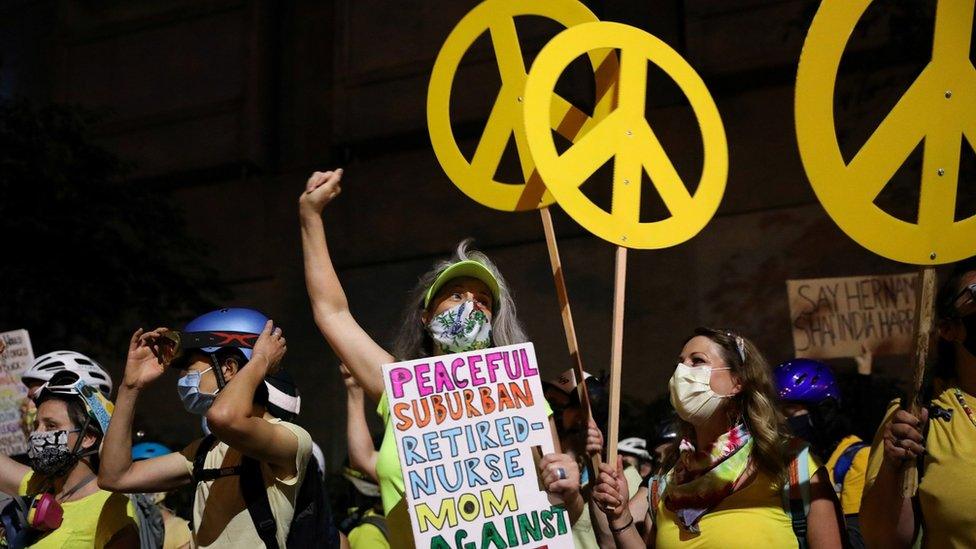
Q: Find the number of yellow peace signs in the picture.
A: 3